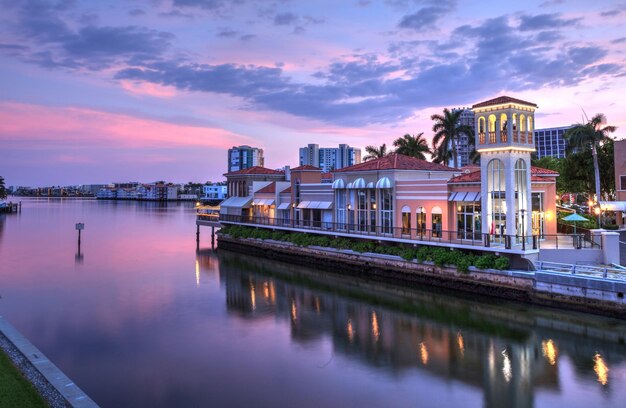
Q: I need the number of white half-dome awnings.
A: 5